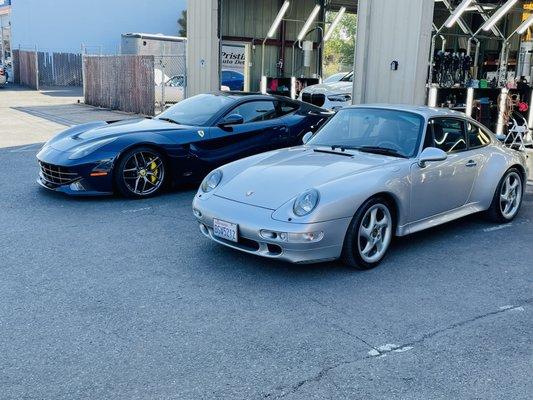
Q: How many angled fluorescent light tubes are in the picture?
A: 6